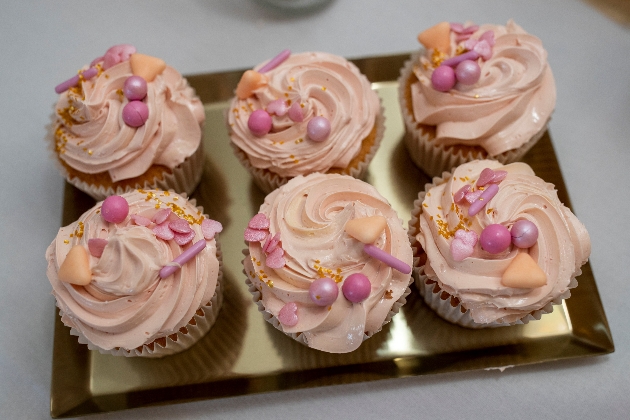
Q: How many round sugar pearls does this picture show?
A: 11